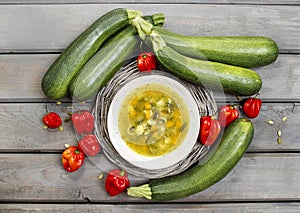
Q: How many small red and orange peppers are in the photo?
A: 9